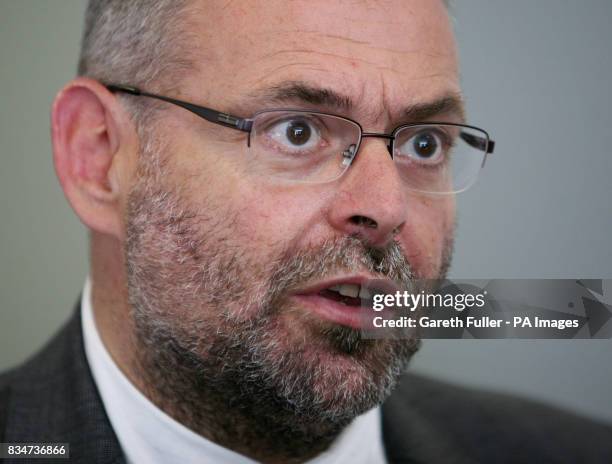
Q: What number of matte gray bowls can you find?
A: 0